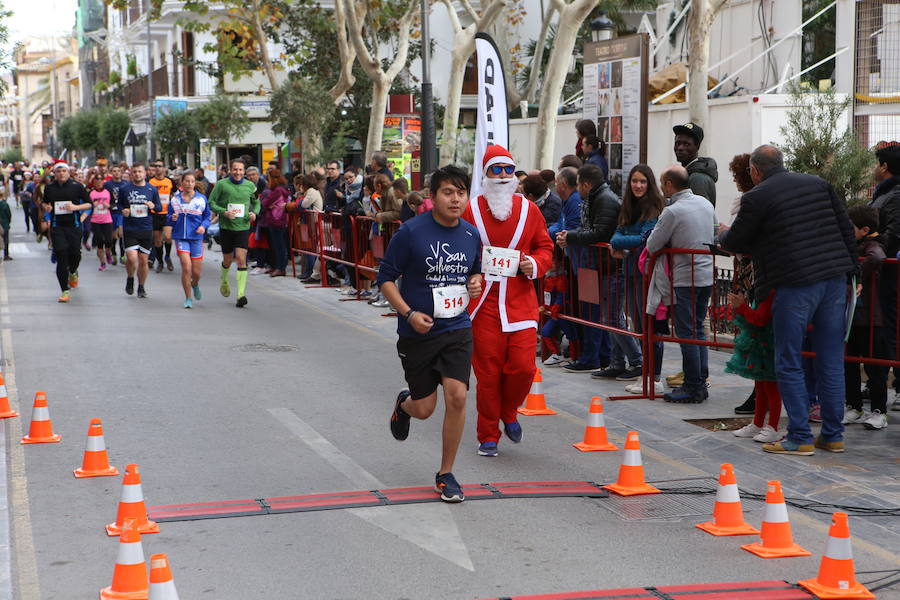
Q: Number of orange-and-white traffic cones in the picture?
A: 12